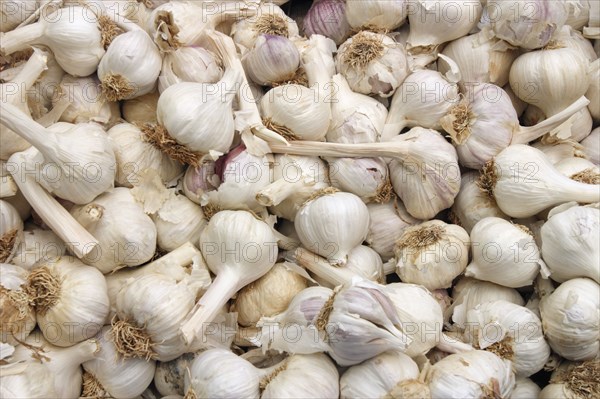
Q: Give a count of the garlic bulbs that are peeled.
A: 0